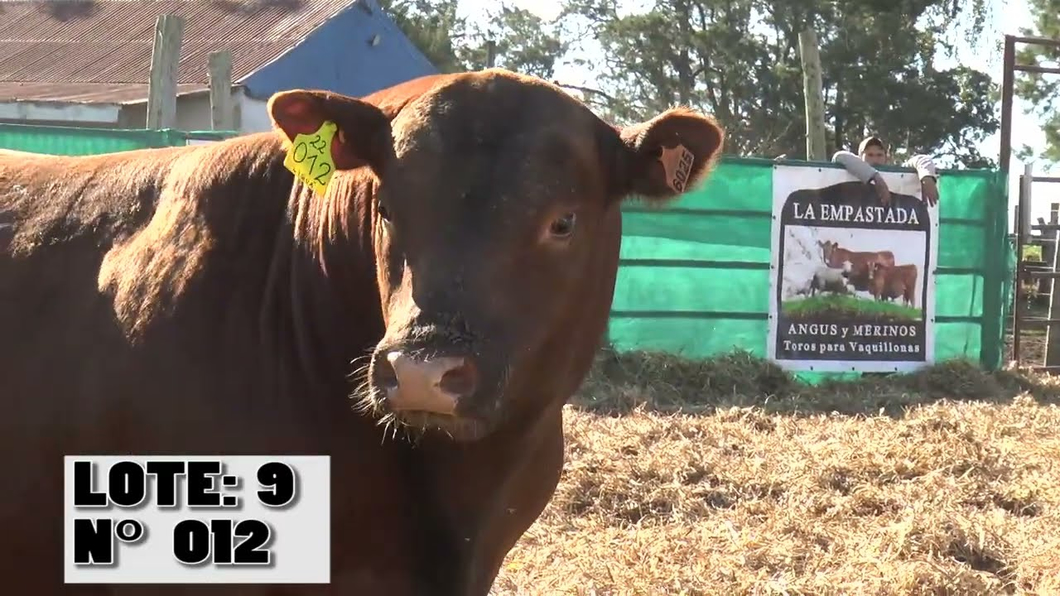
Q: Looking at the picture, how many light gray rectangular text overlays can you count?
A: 1